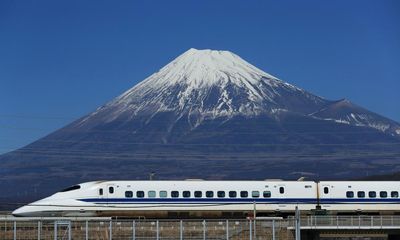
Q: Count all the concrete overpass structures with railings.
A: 1